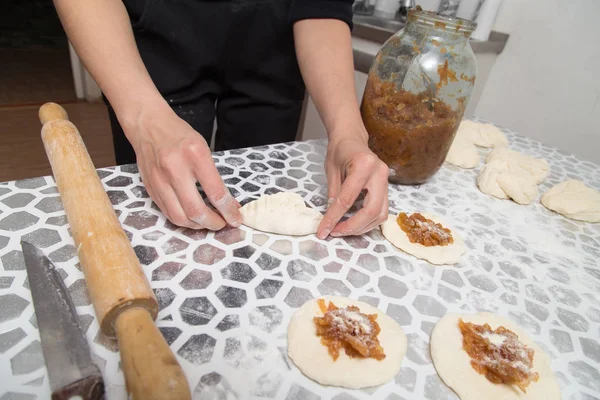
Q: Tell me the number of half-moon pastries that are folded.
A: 1